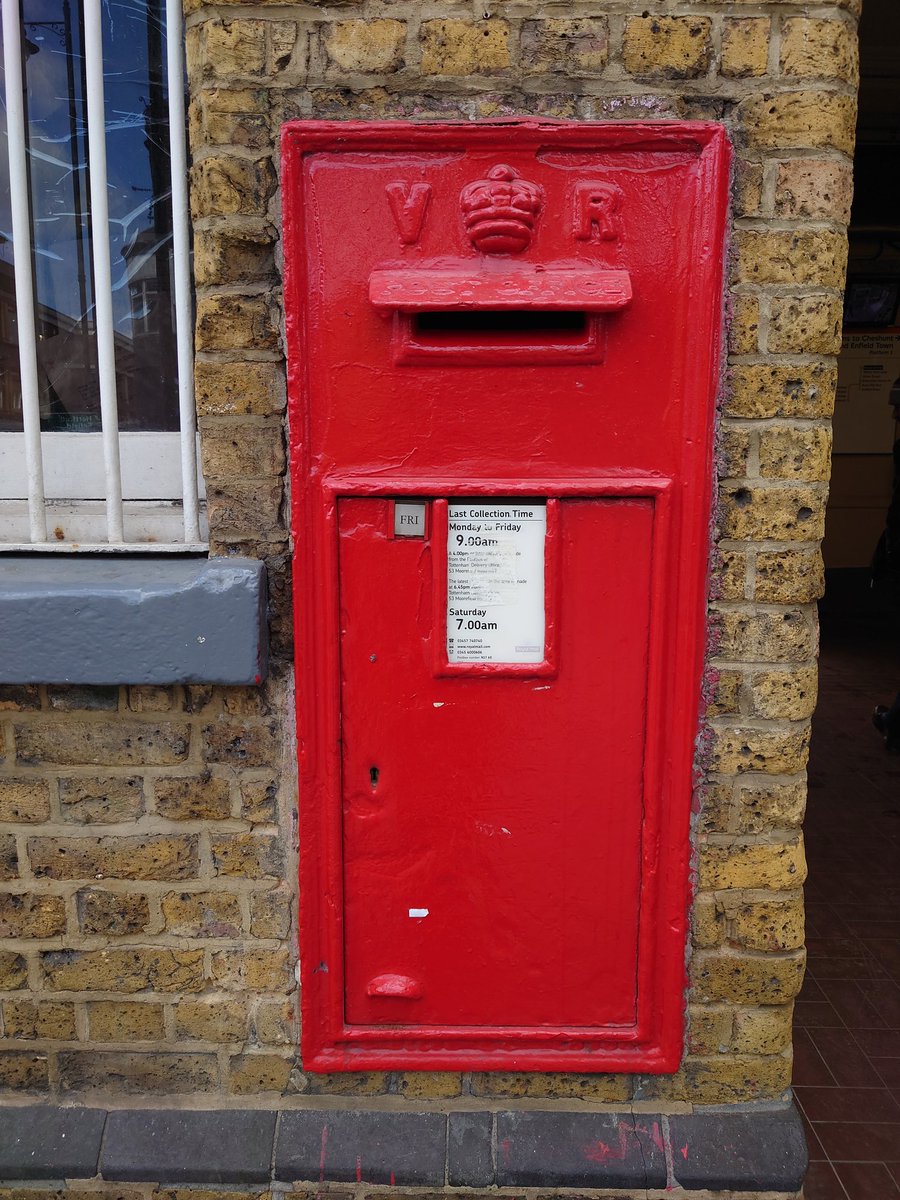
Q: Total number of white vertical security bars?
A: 3